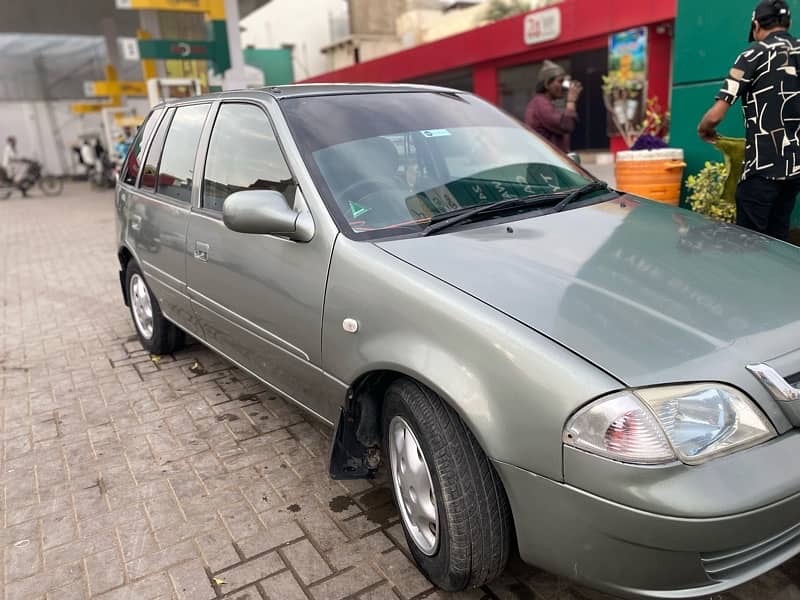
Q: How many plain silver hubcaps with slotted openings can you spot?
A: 2